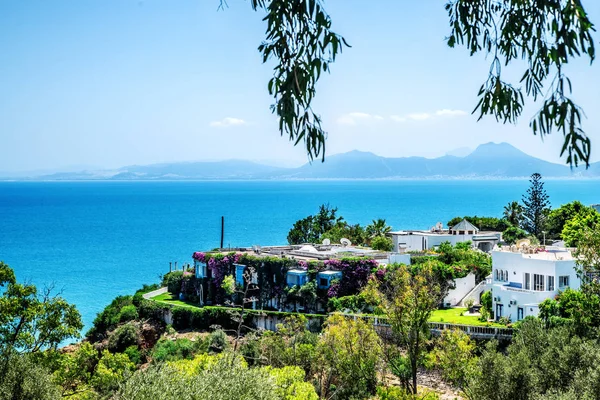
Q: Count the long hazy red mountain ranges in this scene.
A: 0